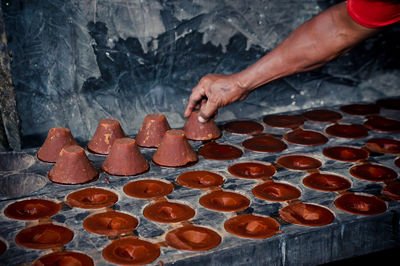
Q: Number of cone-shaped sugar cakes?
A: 7